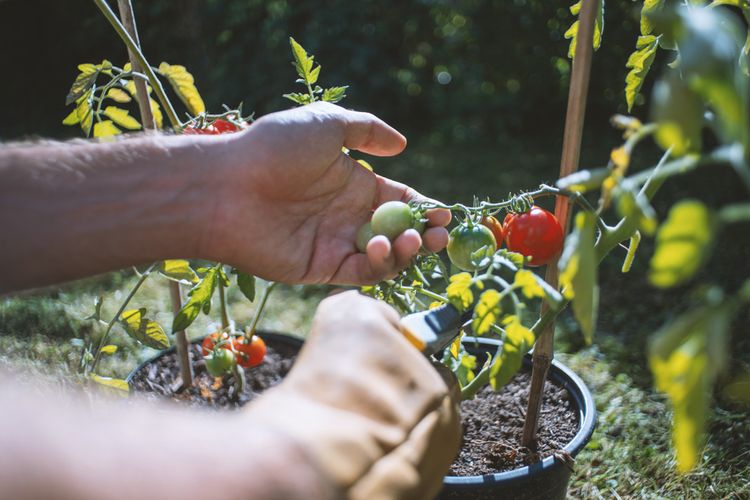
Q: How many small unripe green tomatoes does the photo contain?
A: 4